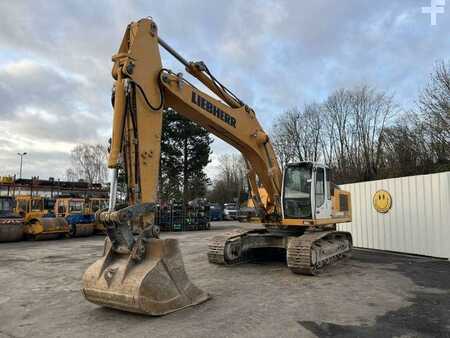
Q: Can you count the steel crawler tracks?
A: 2